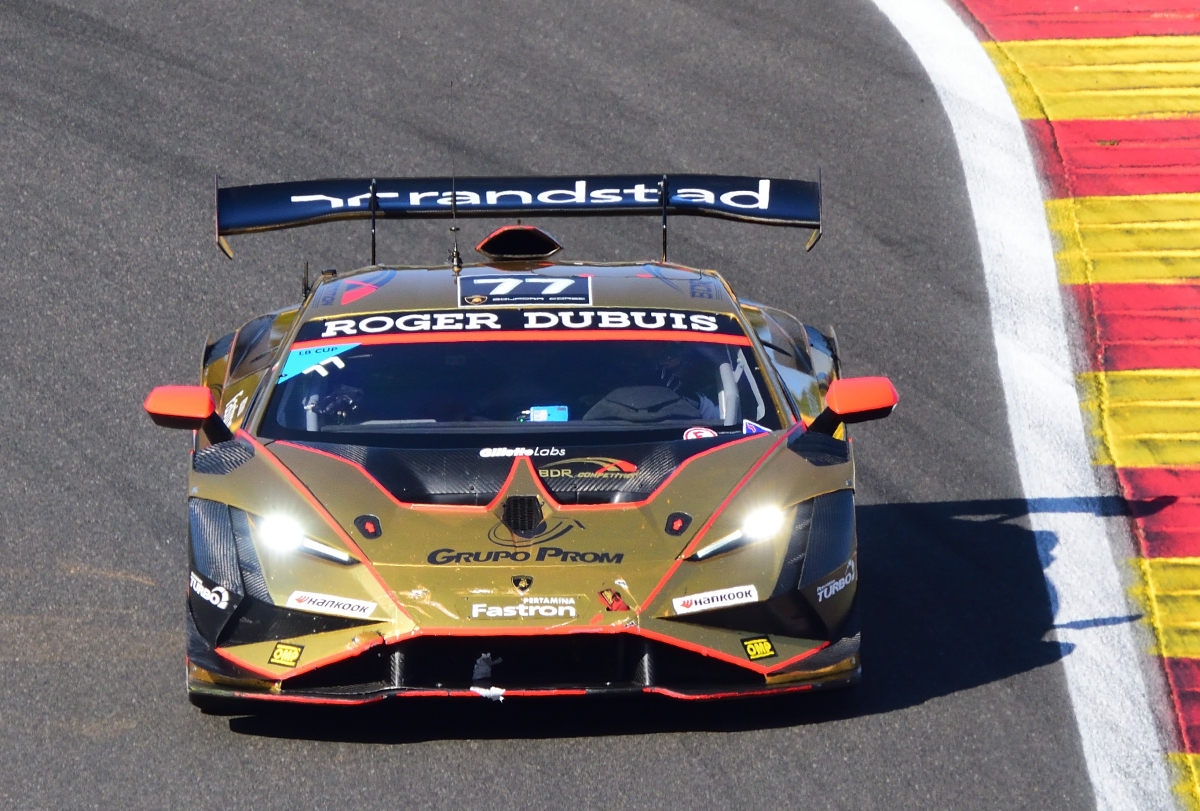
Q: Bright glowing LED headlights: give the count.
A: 2